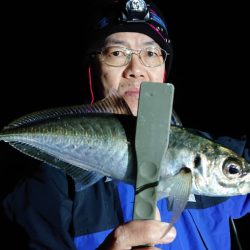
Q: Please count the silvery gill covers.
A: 1